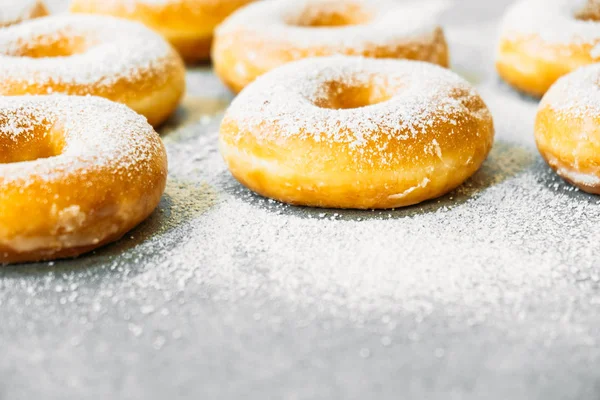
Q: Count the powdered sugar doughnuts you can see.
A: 8